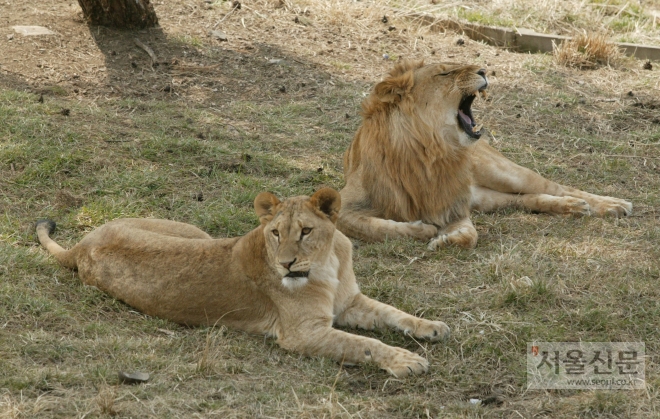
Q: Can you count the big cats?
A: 2